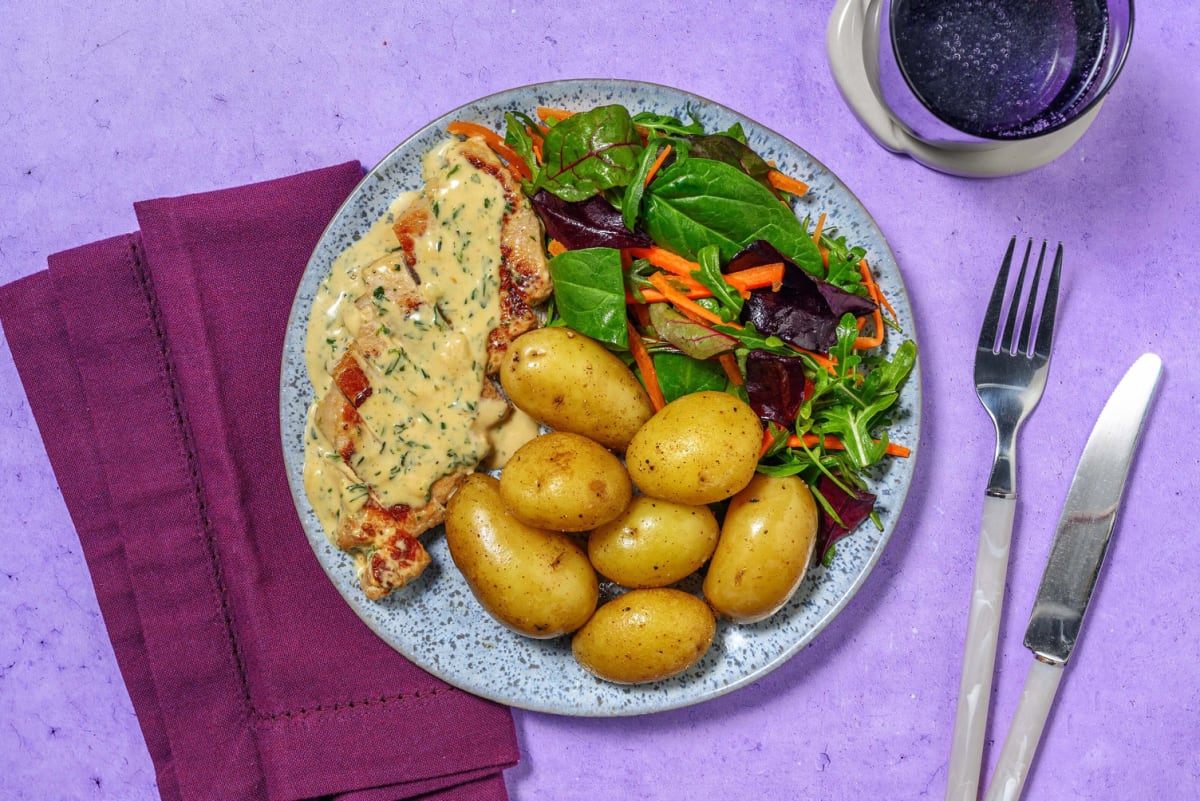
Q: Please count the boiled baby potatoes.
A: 7